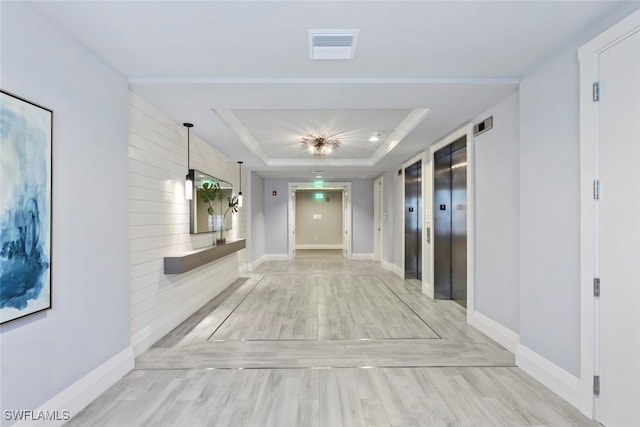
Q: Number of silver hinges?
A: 4